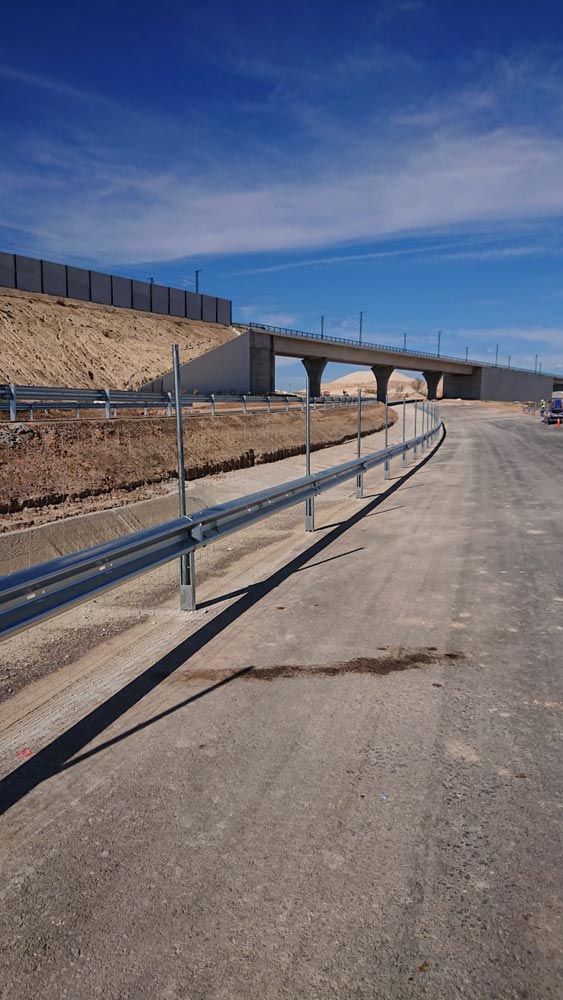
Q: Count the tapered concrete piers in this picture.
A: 3